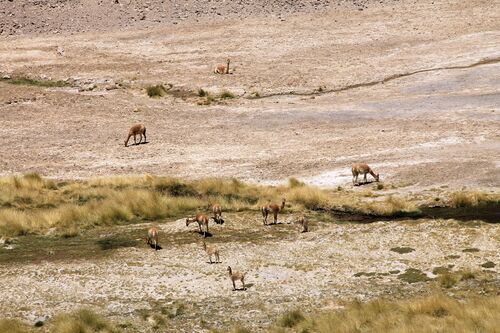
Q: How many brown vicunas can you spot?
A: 10